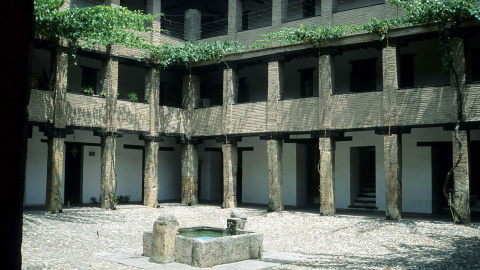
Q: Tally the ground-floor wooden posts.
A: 9